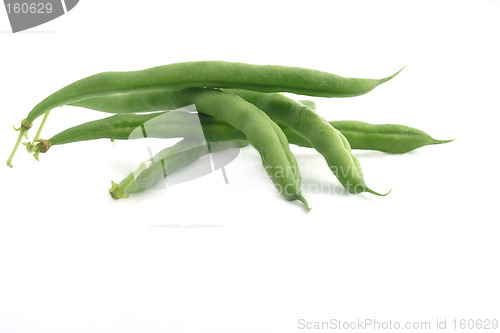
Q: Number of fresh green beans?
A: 5